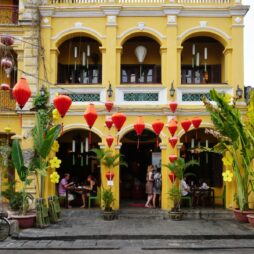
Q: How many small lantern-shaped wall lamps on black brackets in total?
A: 4